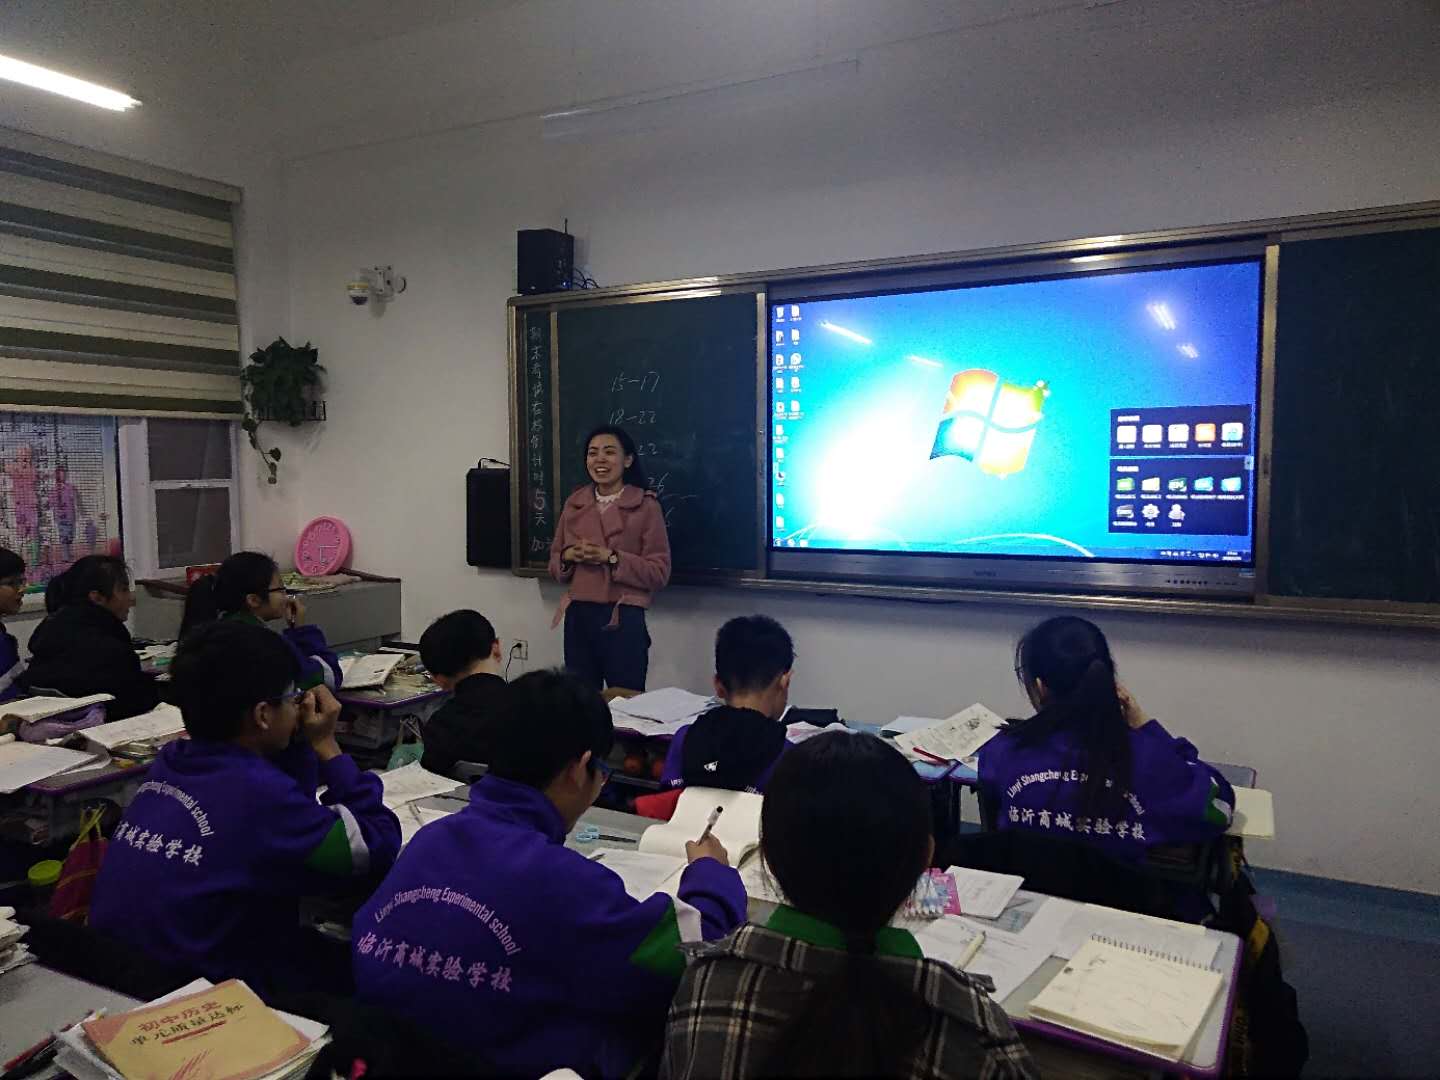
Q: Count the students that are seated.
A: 9